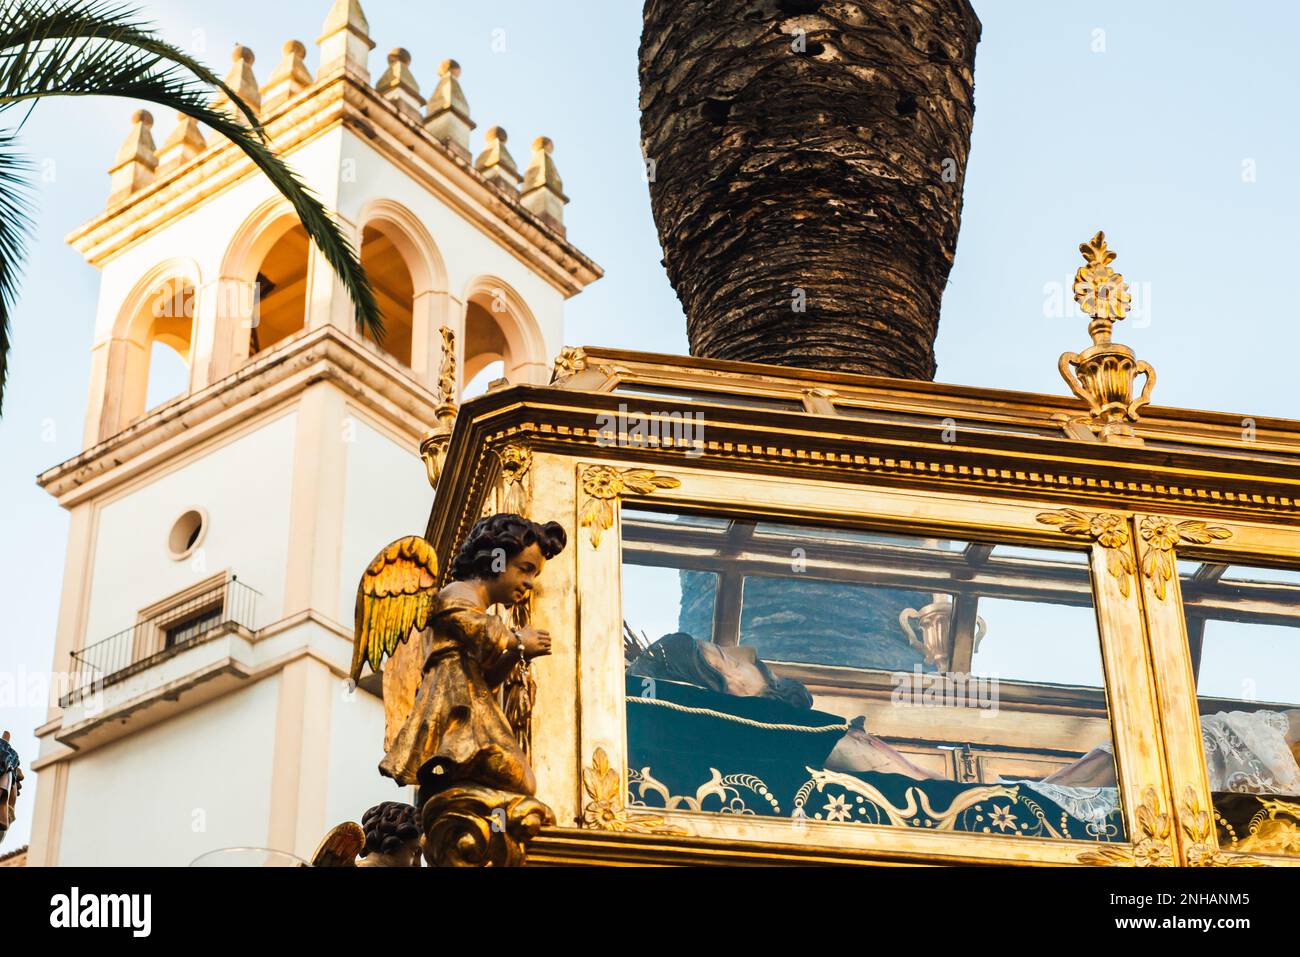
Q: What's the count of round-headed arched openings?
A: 4